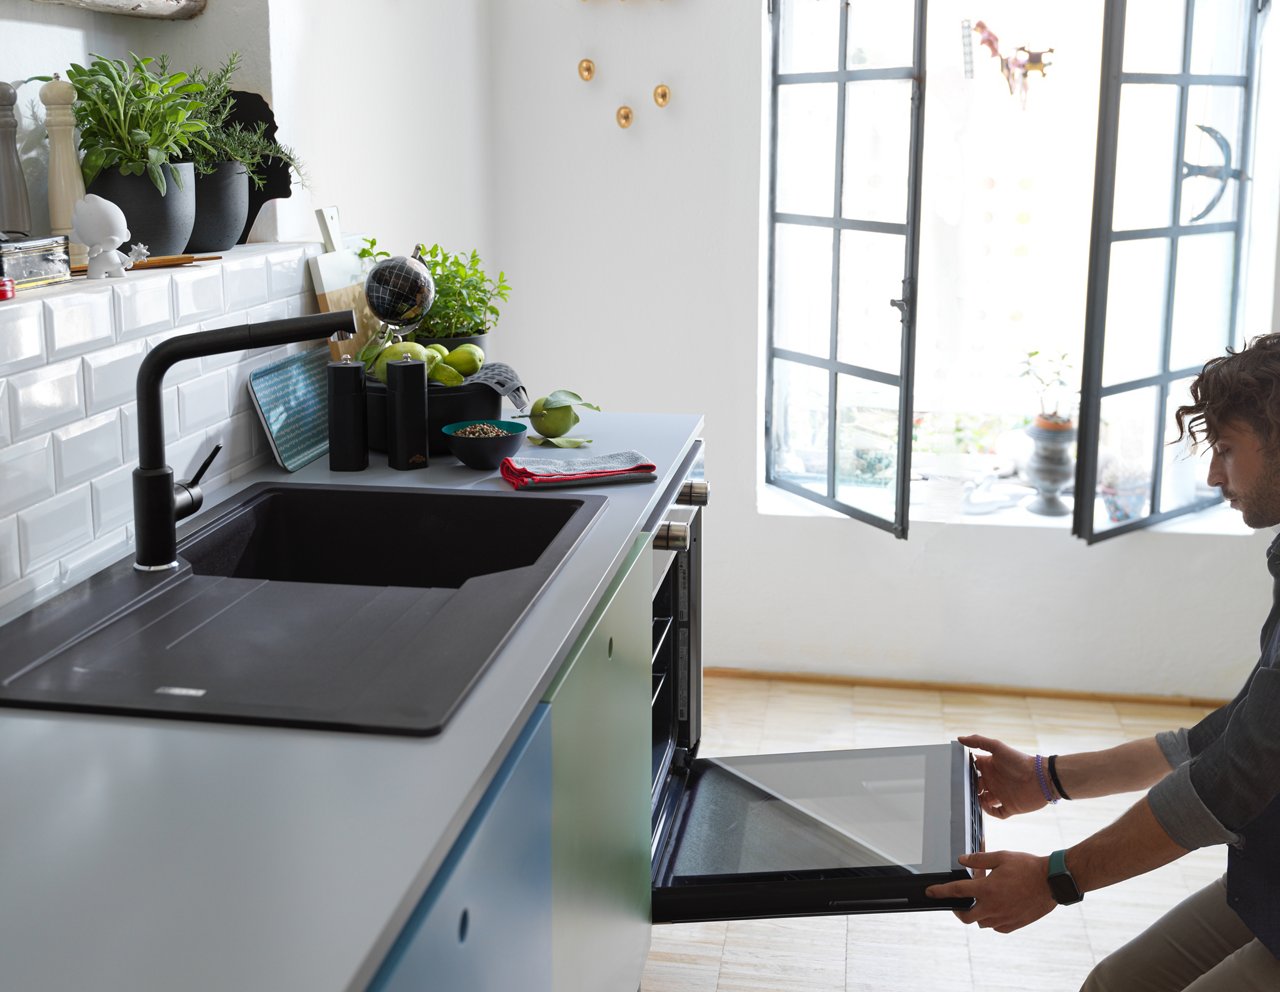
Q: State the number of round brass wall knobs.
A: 3